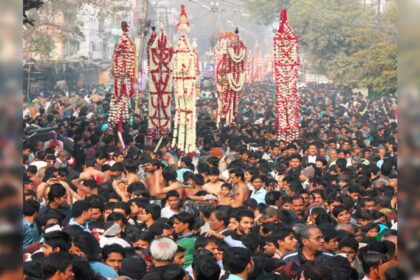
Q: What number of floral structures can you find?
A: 5